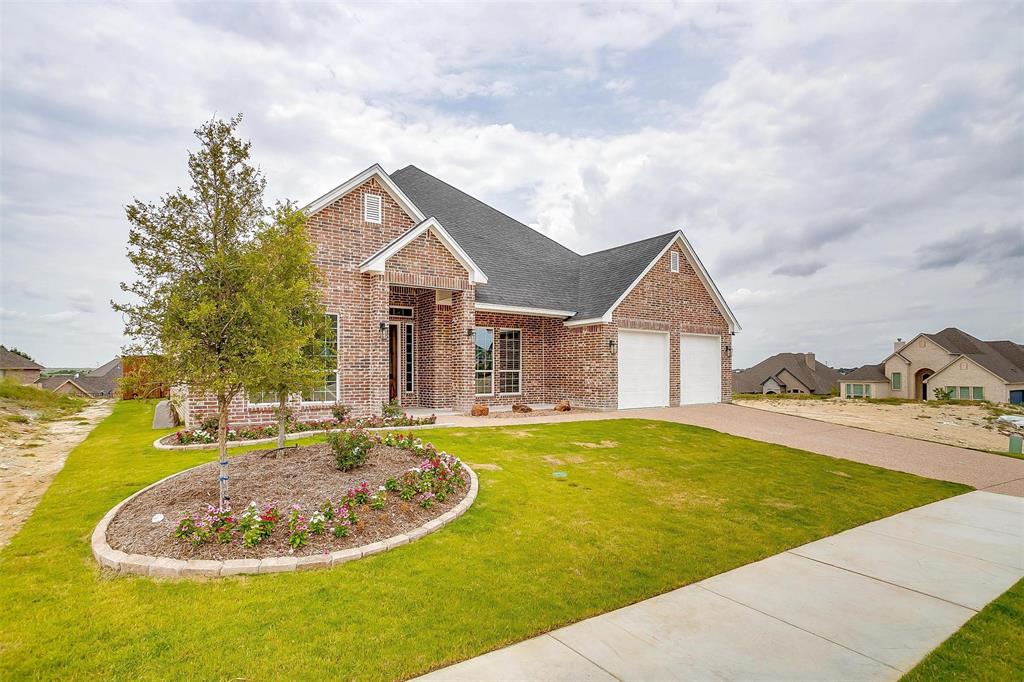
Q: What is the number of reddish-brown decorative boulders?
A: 3